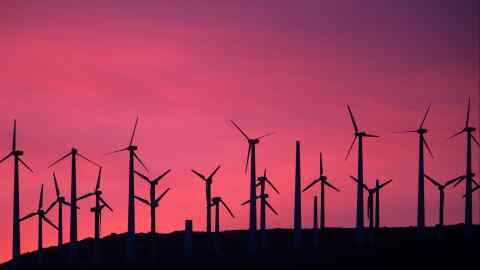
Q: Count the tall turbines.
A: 7